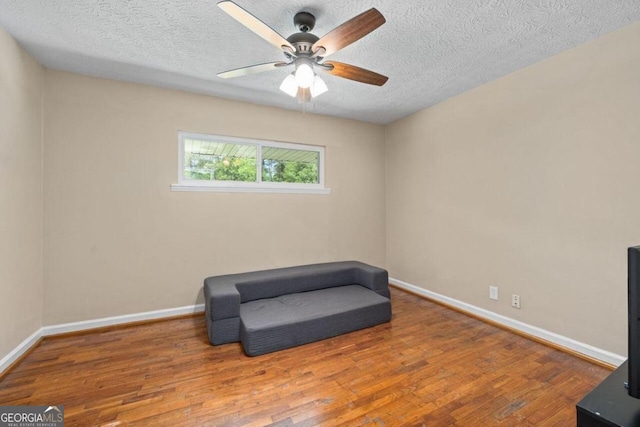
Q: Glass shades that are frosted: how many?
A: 3